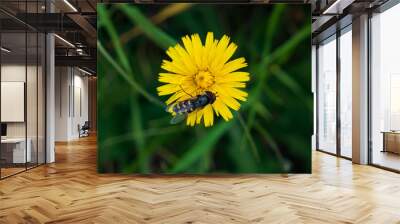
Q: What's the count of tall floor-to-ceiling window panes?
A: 3